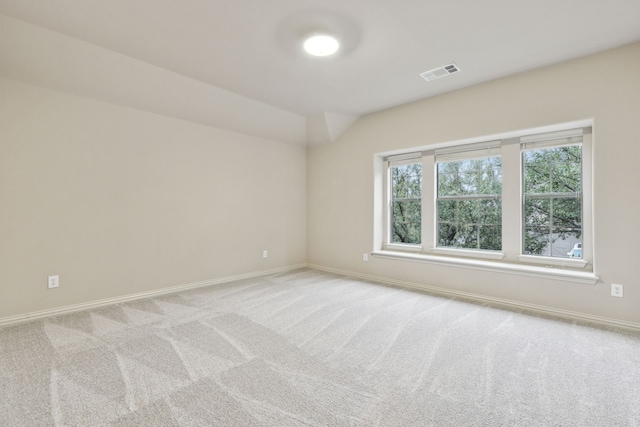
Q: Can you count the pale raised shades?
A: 3